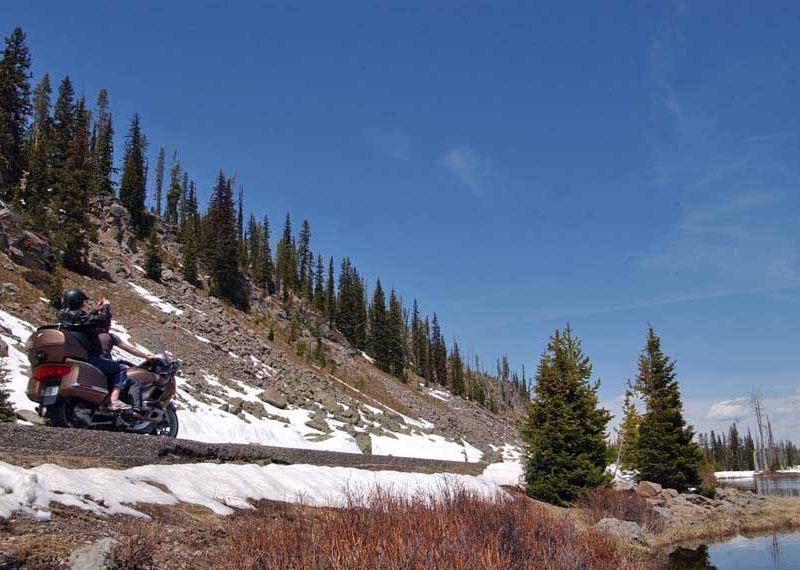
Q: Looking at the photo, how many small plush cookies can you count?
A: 0